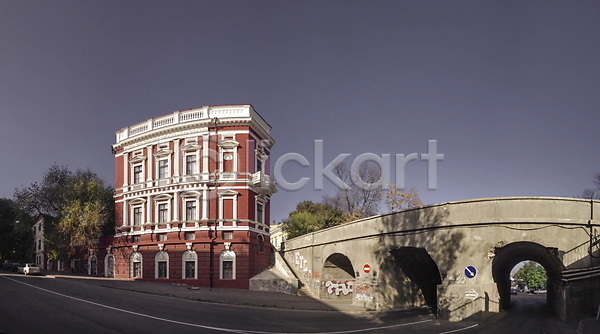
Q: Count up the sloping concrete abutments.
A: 1